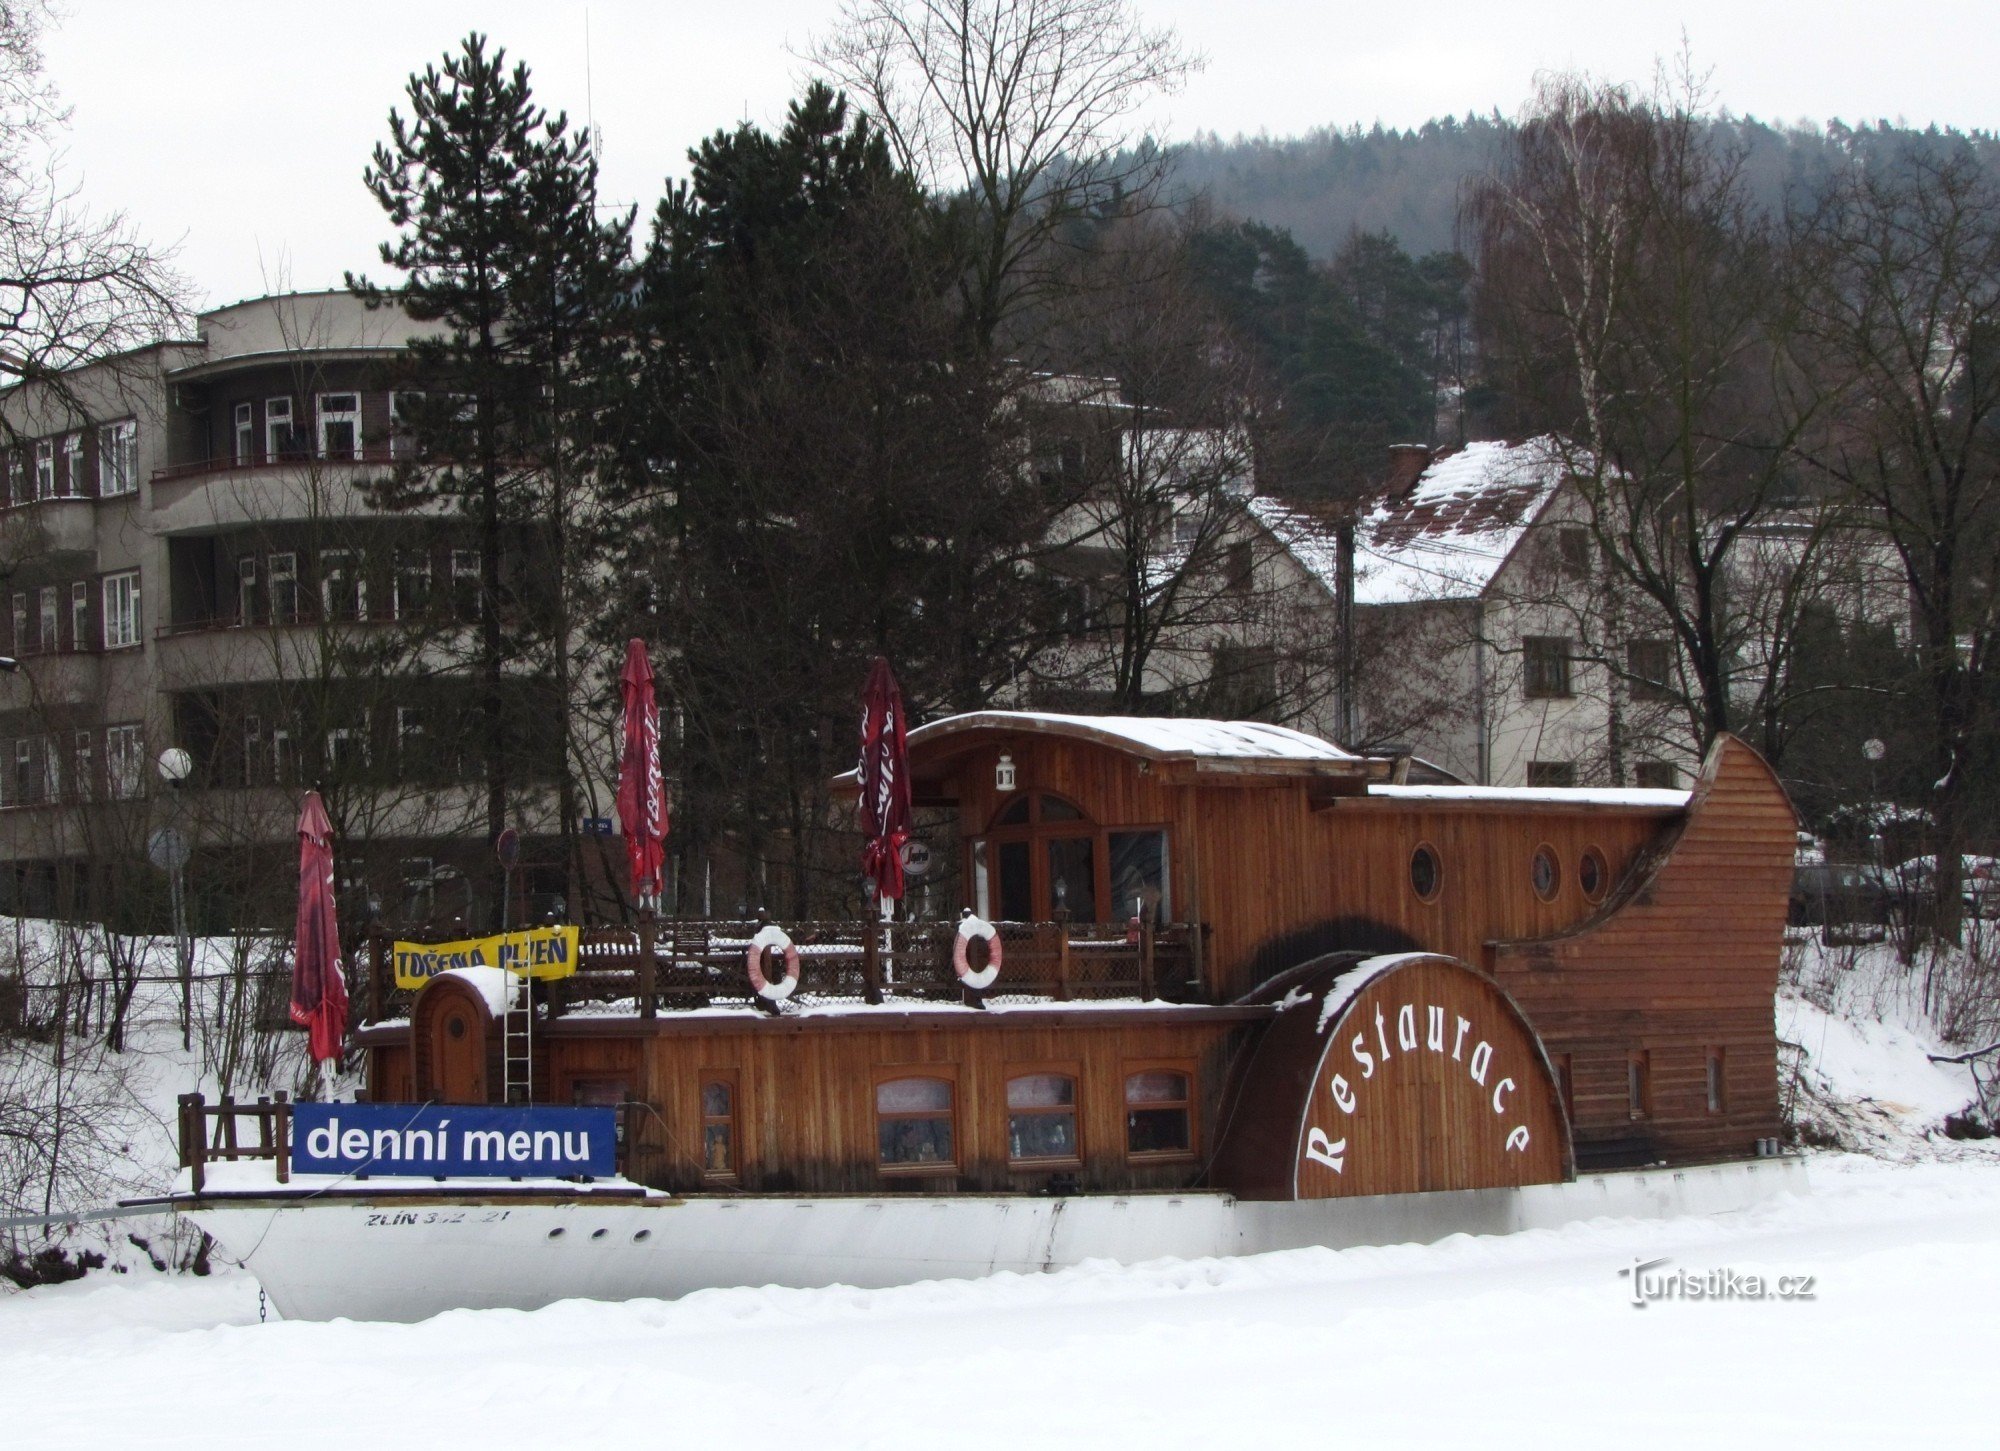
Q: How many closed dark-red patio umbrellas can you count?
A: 3